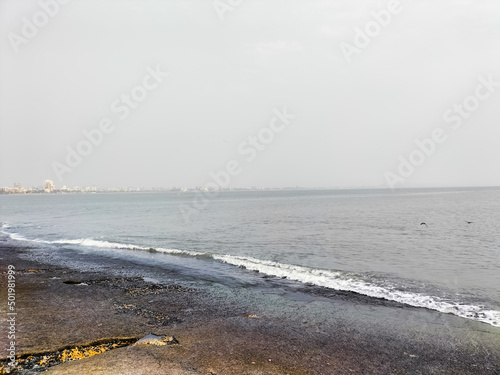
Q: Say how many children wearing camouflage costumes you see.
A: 0